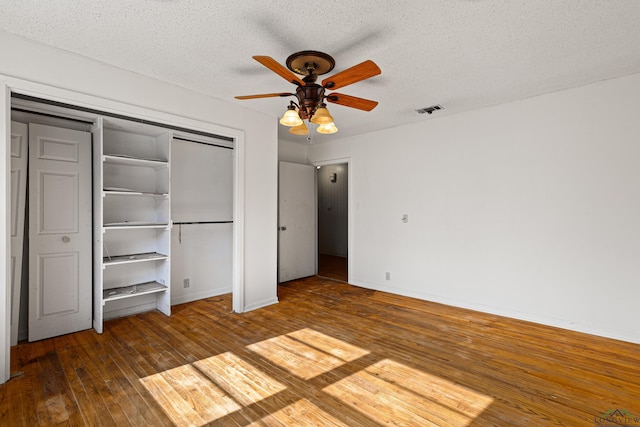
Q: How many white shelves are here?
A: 5